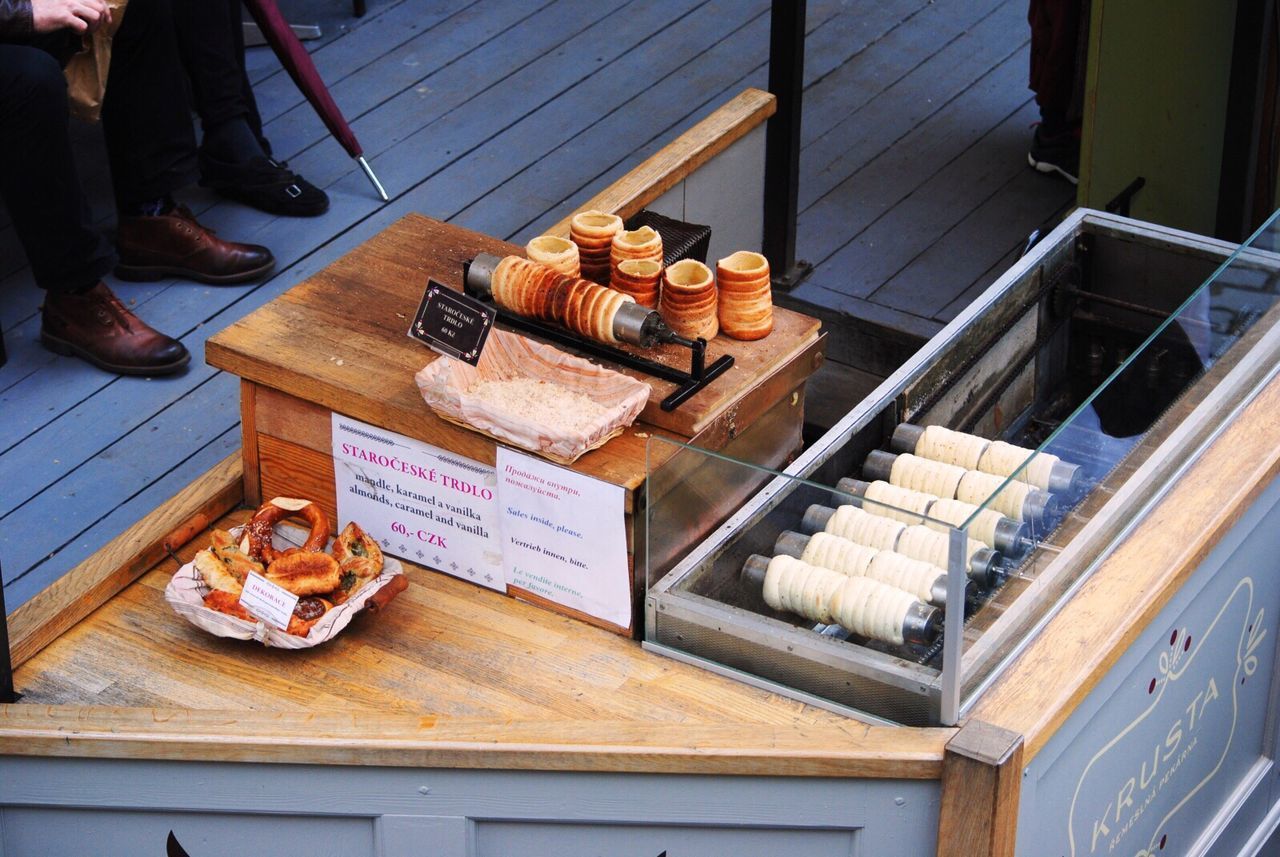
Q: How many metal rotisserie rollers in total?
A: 7